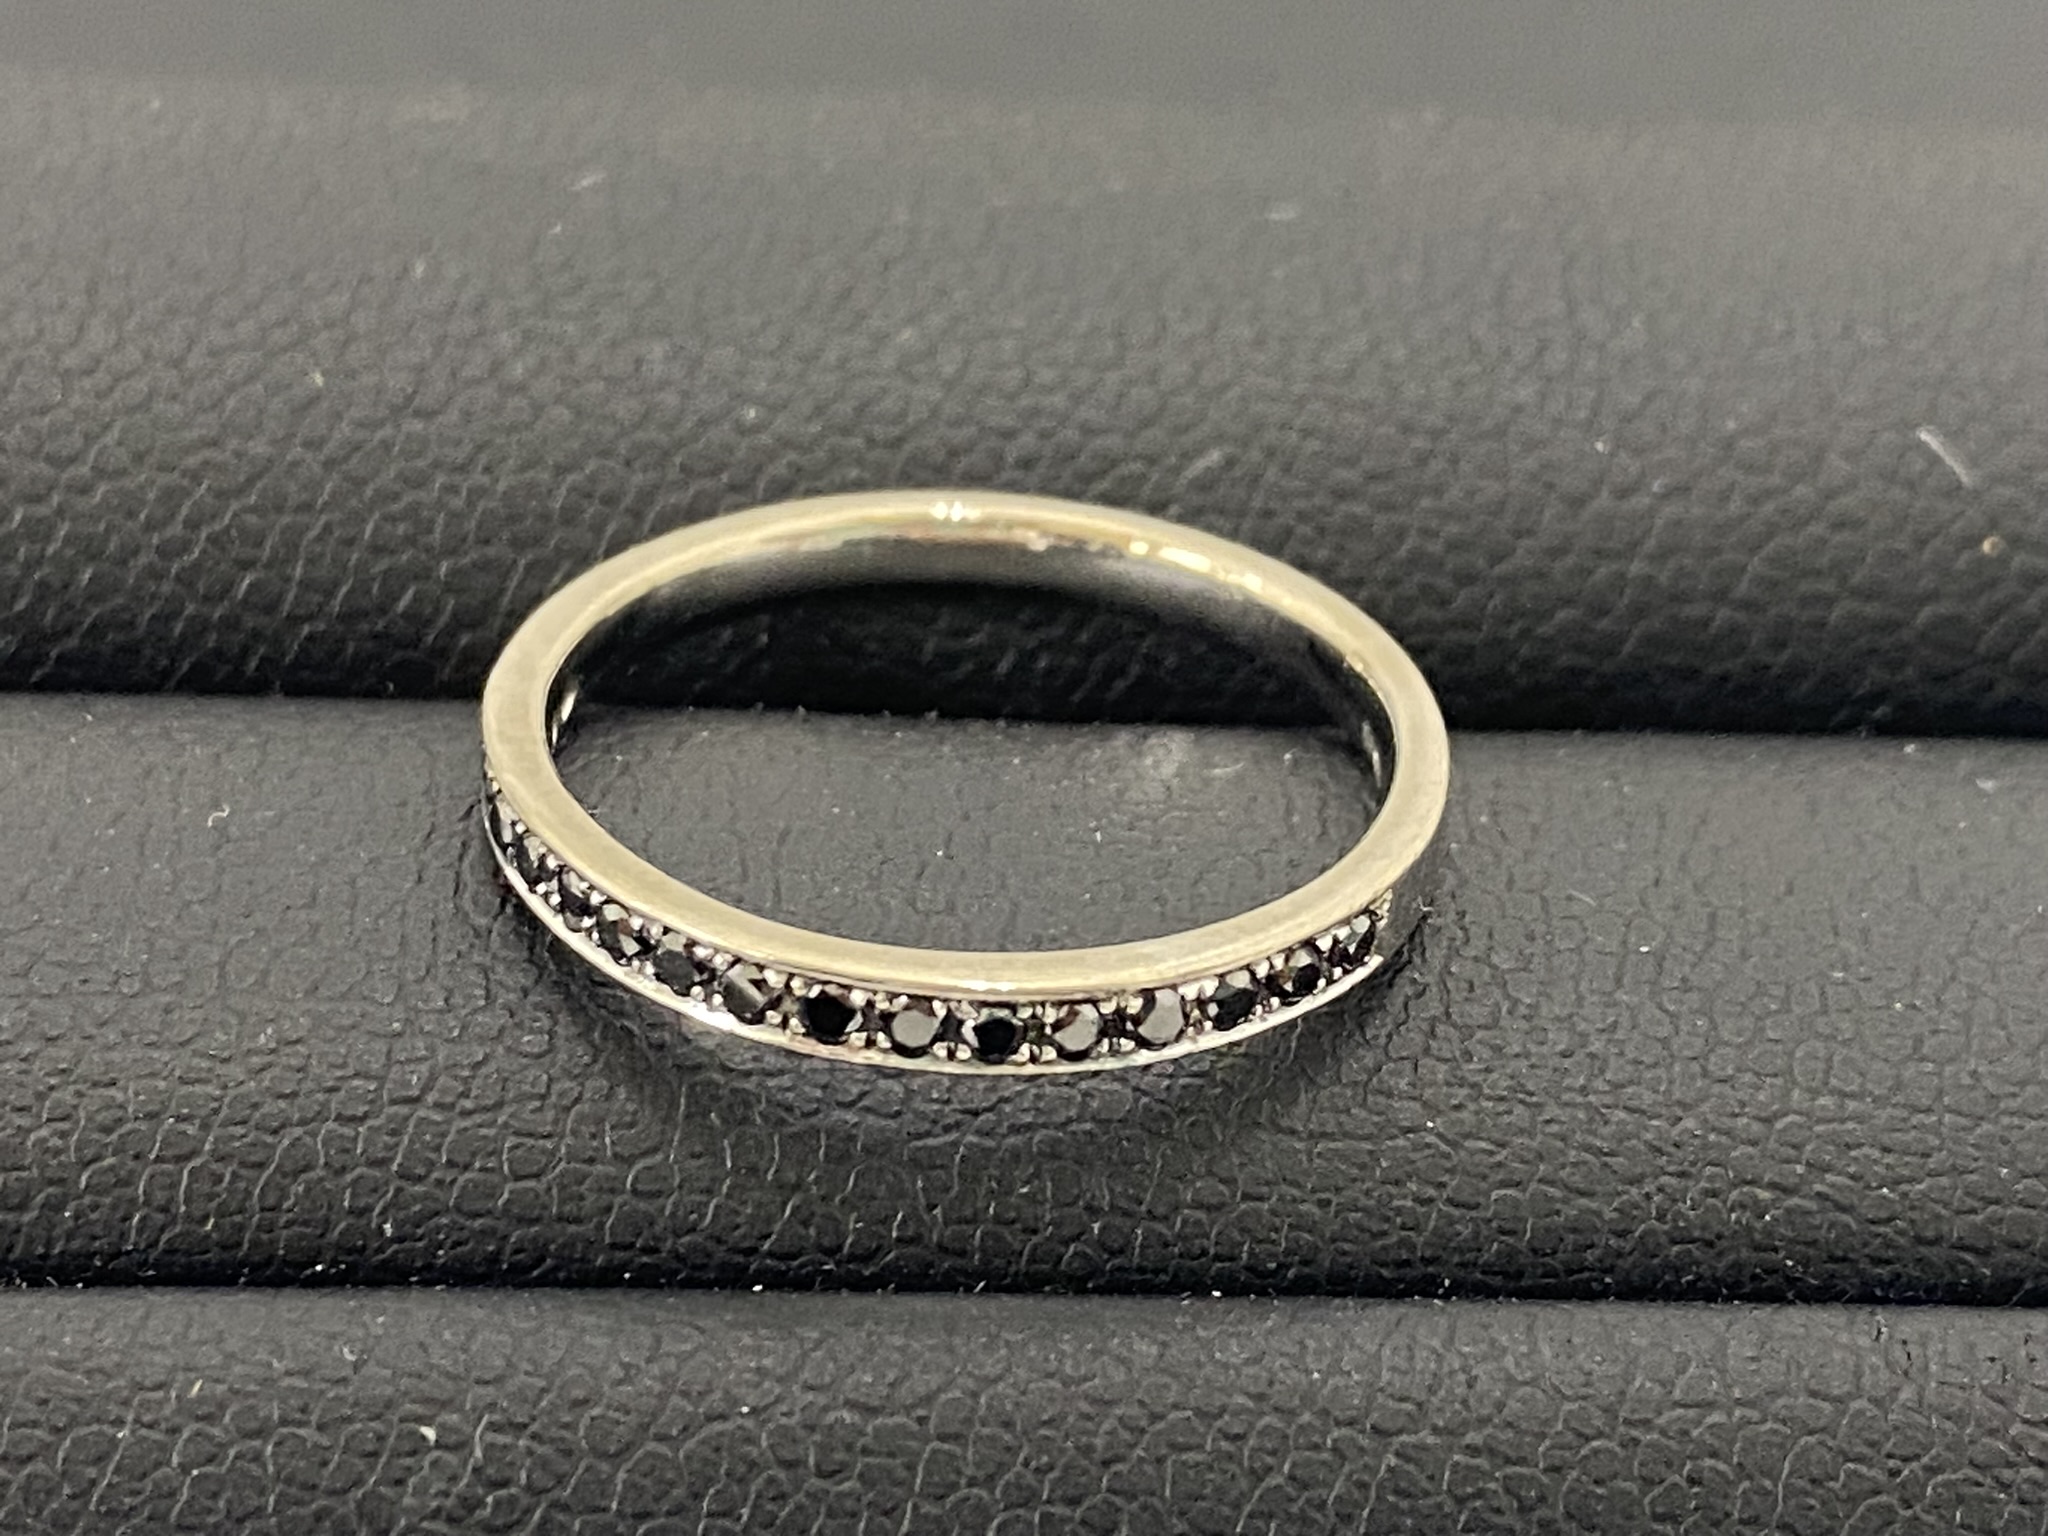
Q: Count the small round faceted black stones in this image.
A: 14